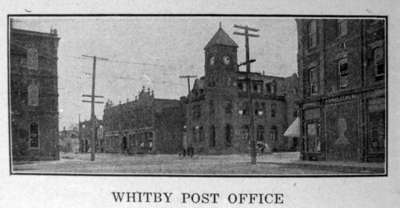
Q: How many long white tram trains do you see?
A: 0